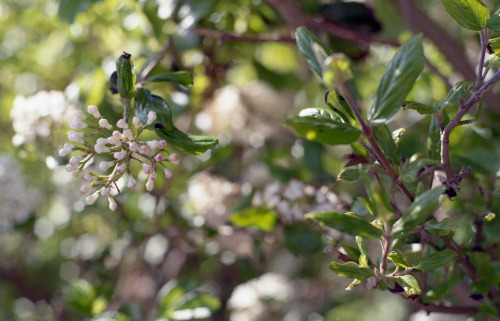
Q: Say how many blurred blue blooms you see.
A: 0